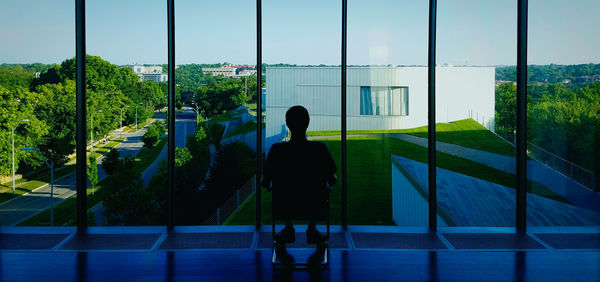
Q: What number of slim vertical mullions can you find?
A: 6